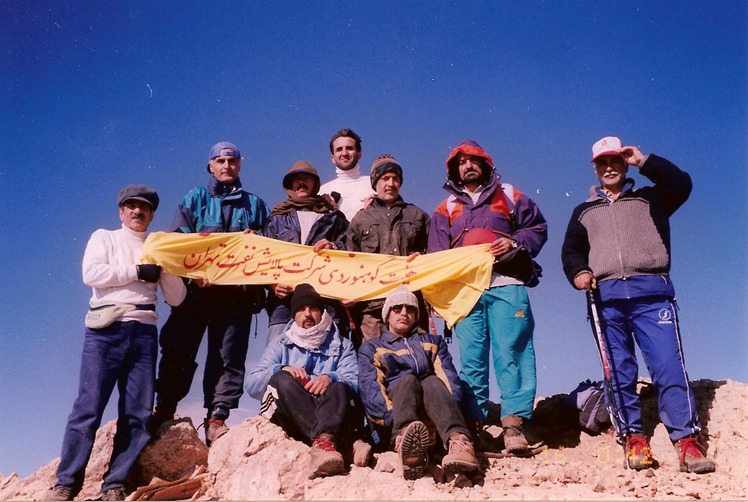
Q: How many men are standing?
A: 7